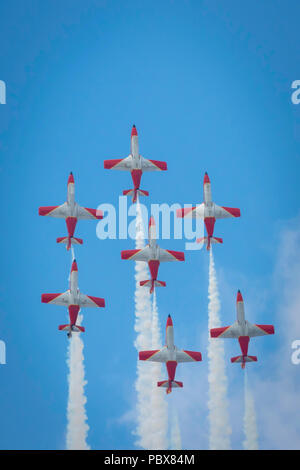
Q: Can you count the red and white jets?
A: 7